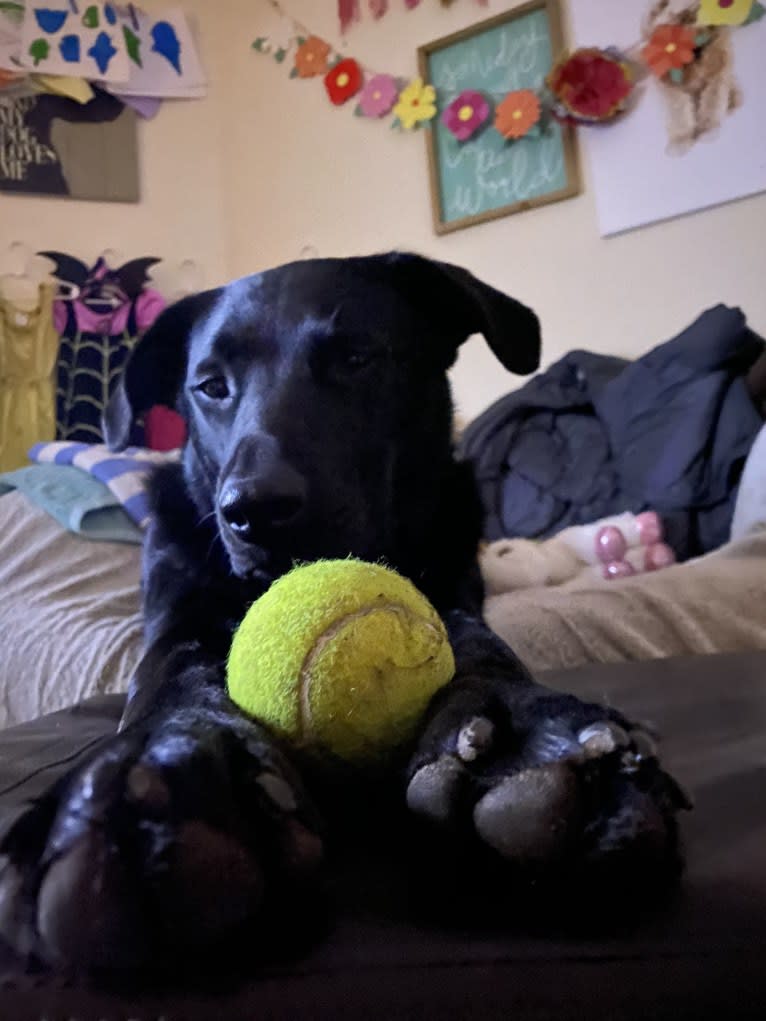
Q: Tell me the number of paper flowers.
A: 9